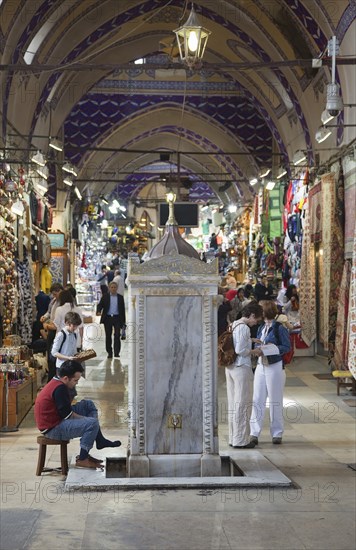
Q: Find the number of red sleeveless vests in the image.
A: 1